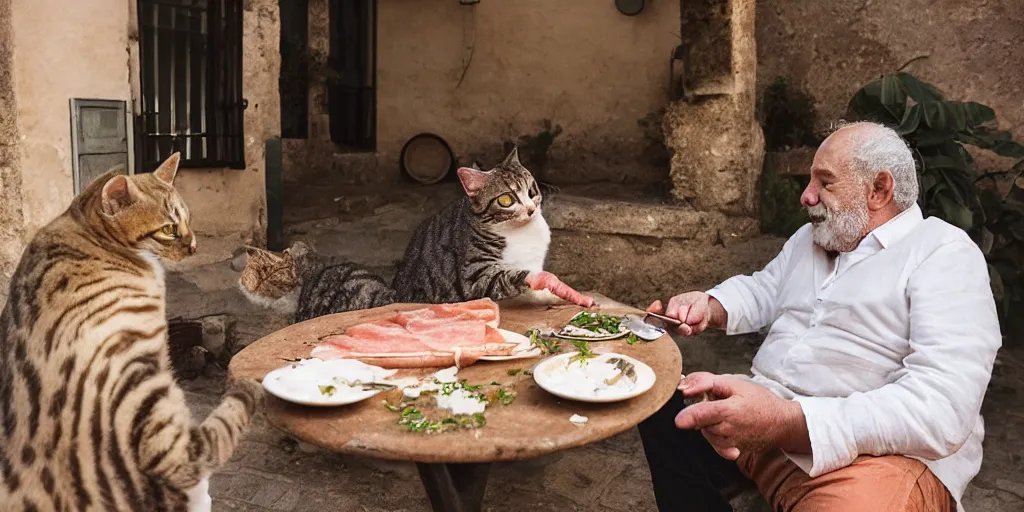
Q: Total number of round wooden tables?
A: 1